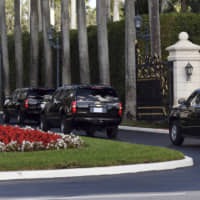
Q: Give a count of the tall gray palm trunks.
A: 9